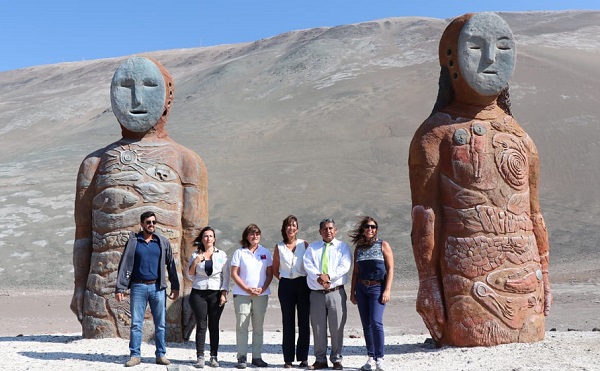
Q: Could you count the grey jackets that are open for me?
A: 1